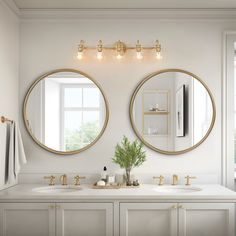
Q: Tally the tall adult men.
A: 0